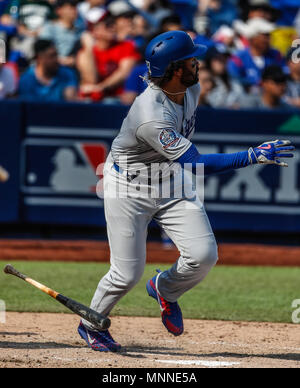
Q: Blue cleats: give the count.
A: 2